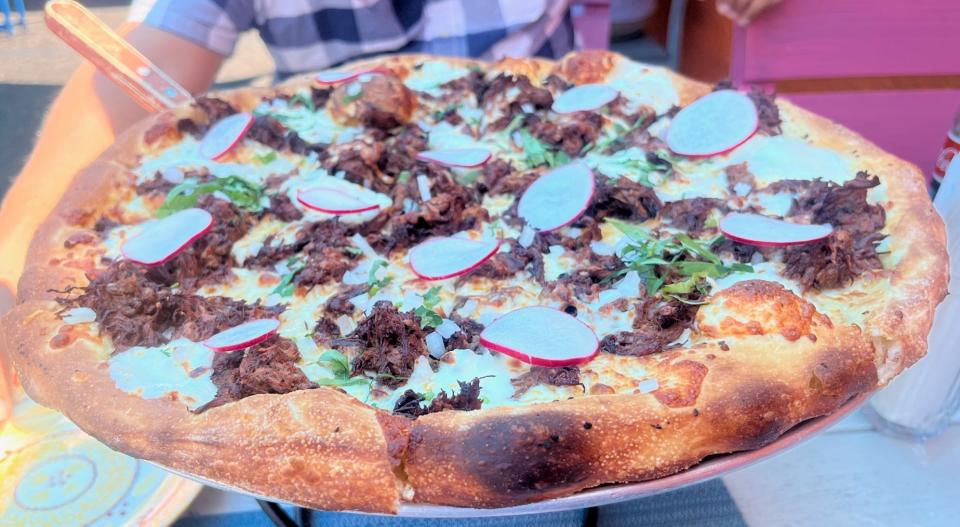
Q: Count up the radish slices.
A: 12